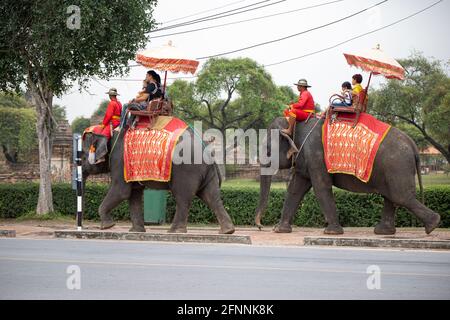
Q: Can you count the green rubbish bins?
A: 1